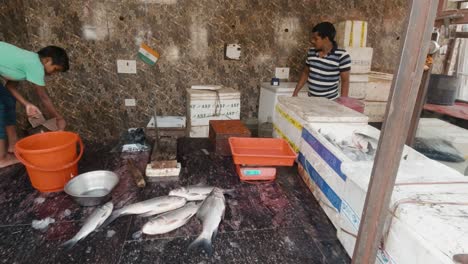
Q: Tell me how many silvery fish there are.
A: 5